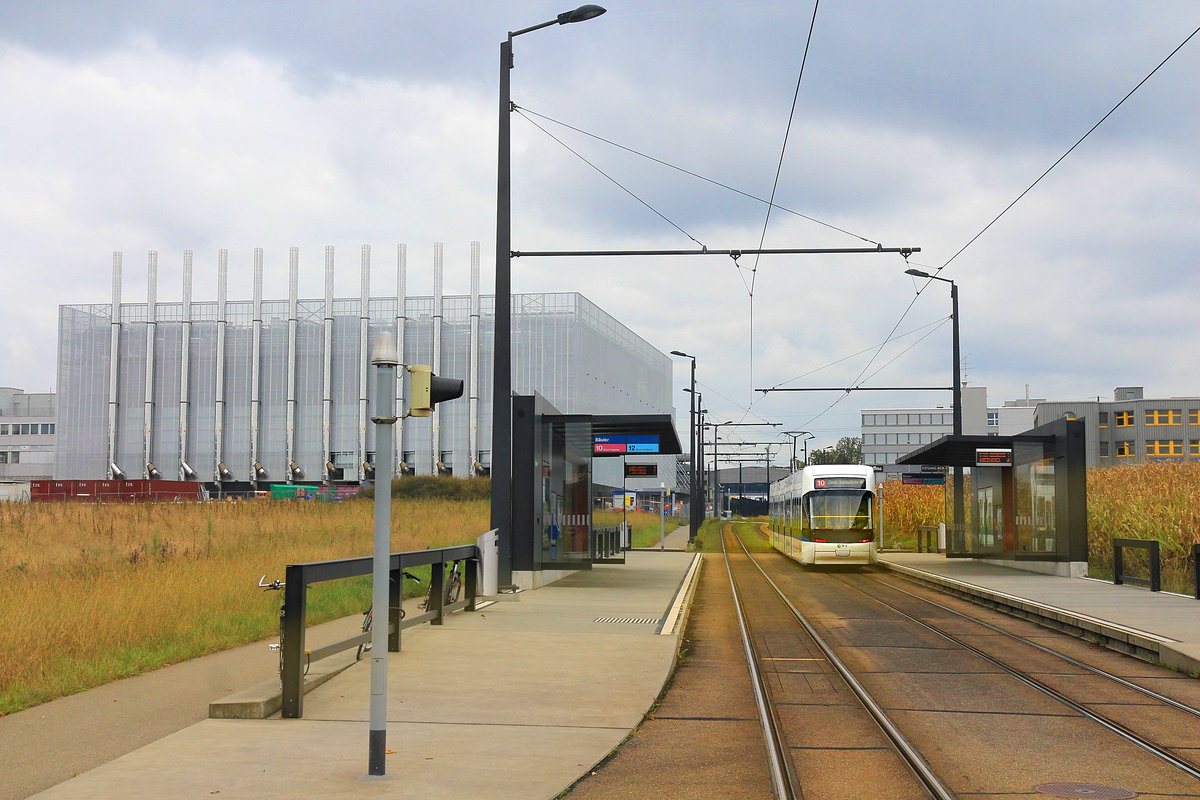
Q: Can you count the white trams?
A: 1